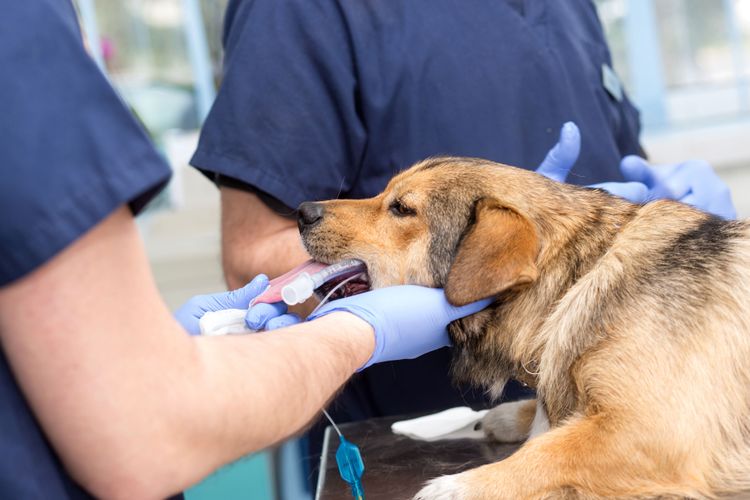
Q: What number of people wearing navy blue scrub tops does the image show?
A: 2